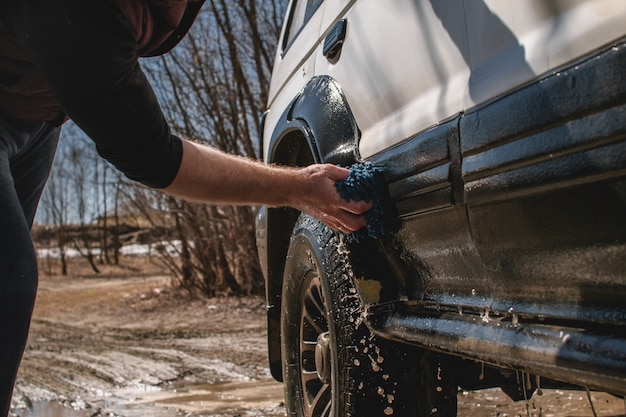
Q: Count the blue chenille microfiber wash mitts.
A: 1